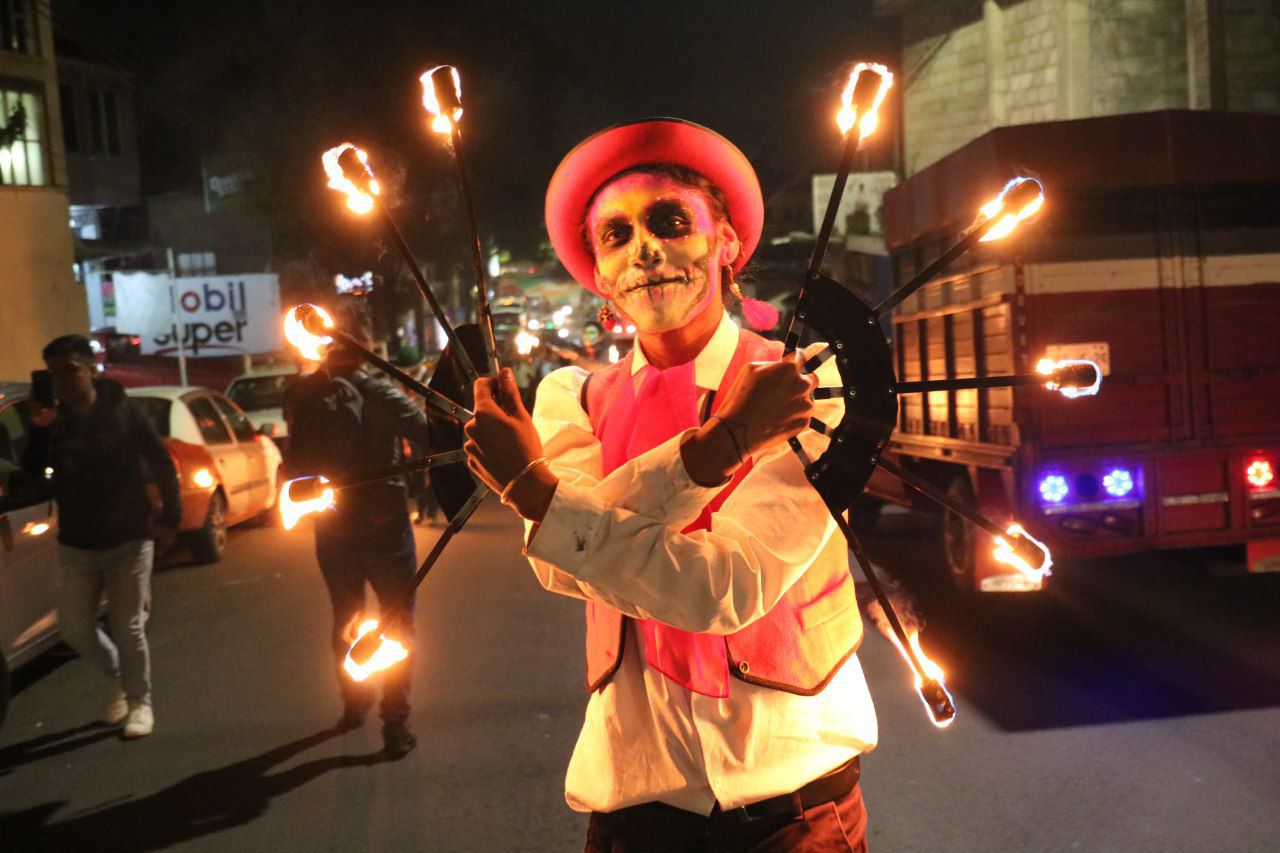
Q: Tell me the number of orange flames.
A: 10